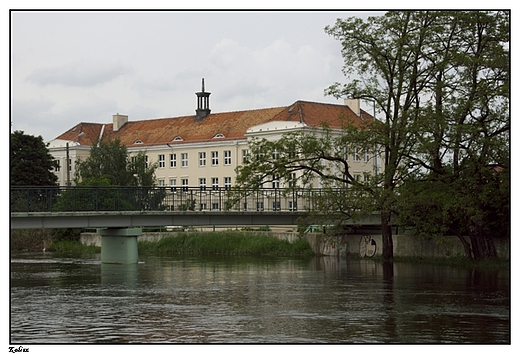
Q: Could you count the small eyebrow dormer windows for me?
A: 3